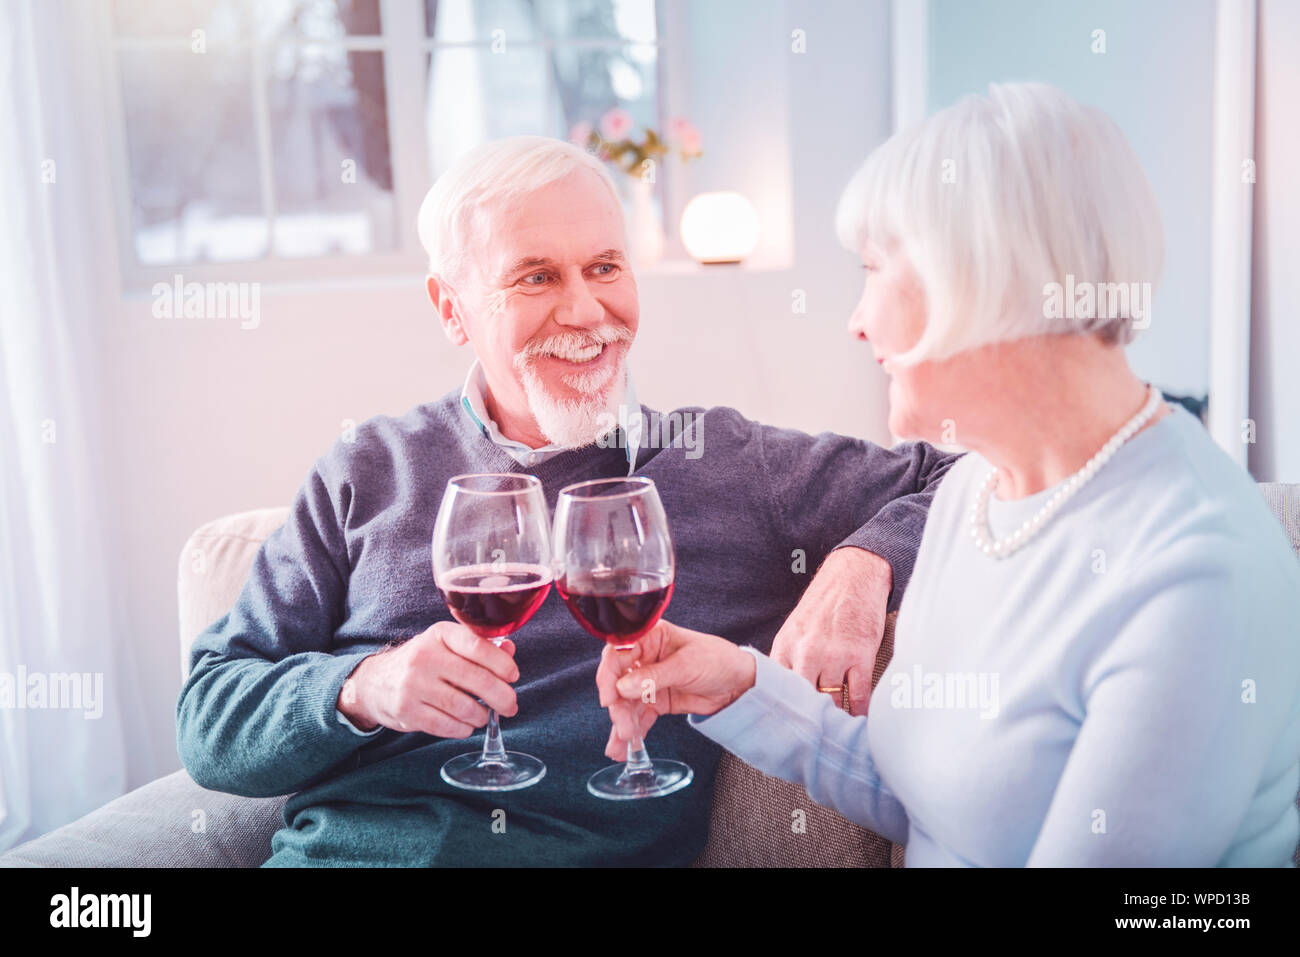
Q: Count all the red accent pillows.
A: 0